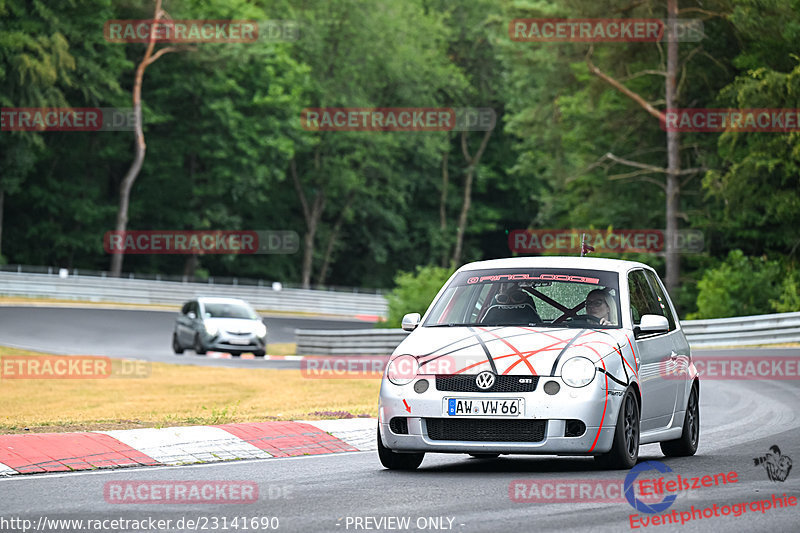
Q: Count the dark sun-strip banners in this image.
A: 1